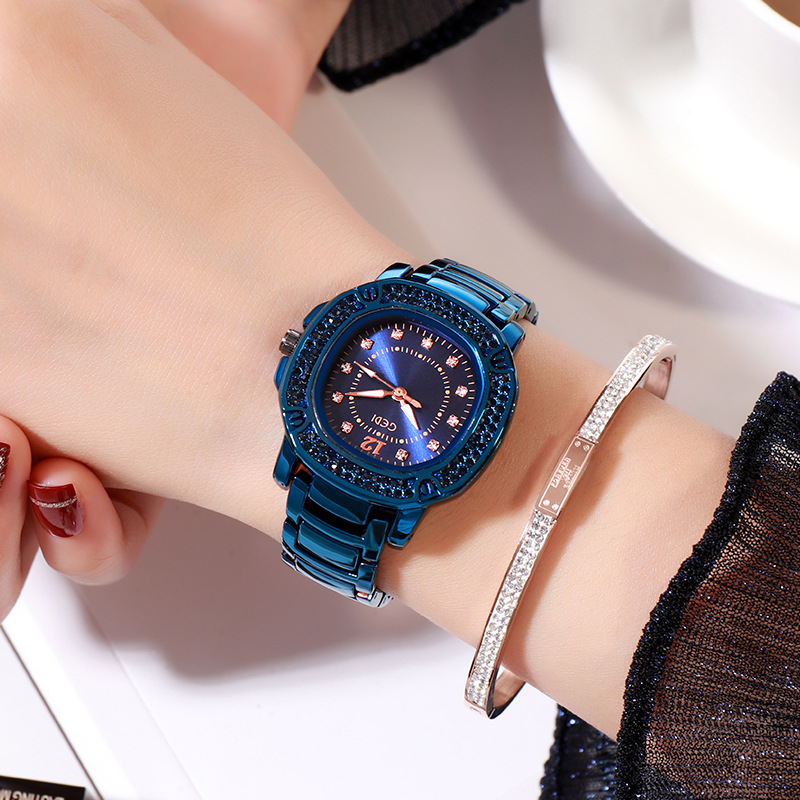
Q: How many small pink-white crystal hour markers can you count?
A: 11